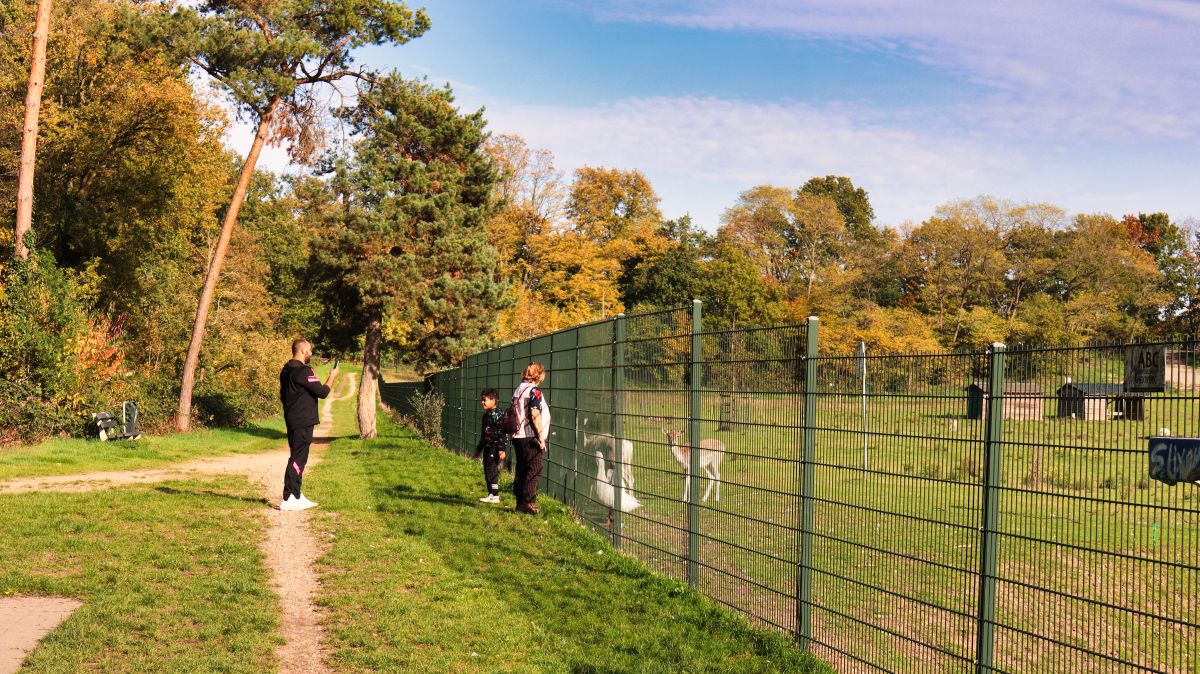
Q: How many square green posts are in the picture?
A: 4